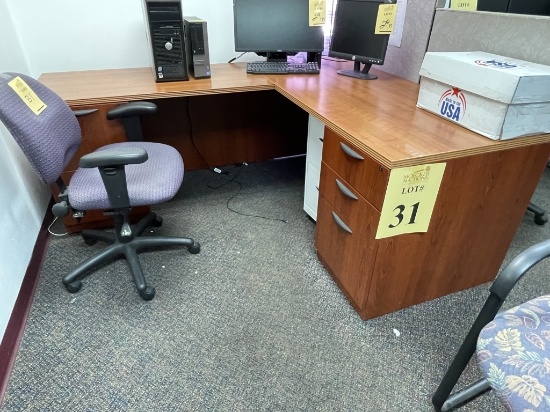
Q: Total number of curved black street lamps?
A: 0